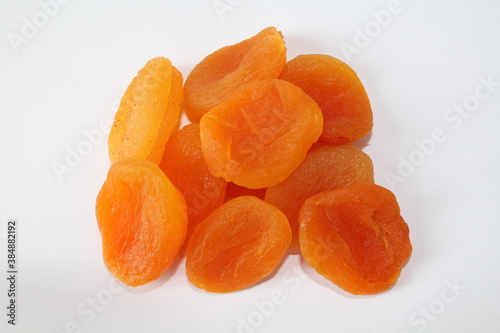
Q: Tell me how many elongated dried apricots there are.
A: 1